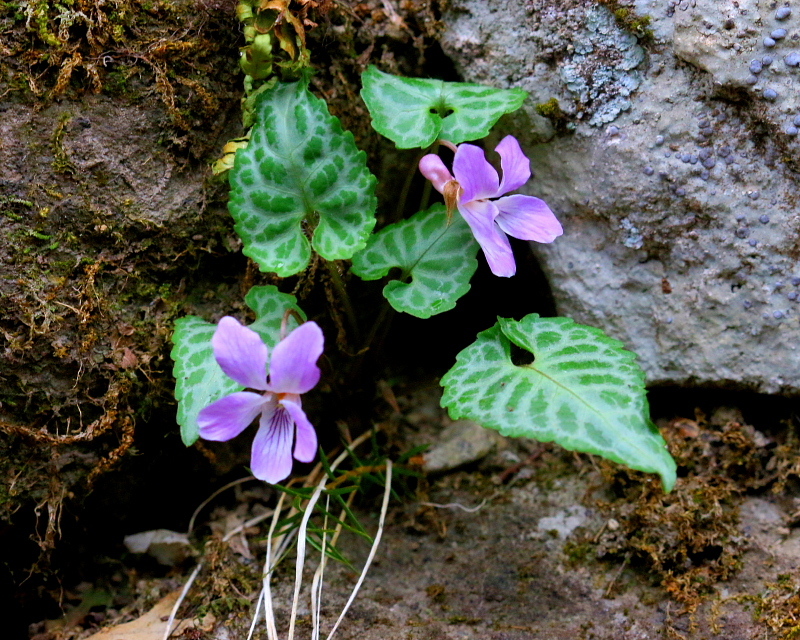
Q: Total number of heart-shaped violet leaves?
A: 5